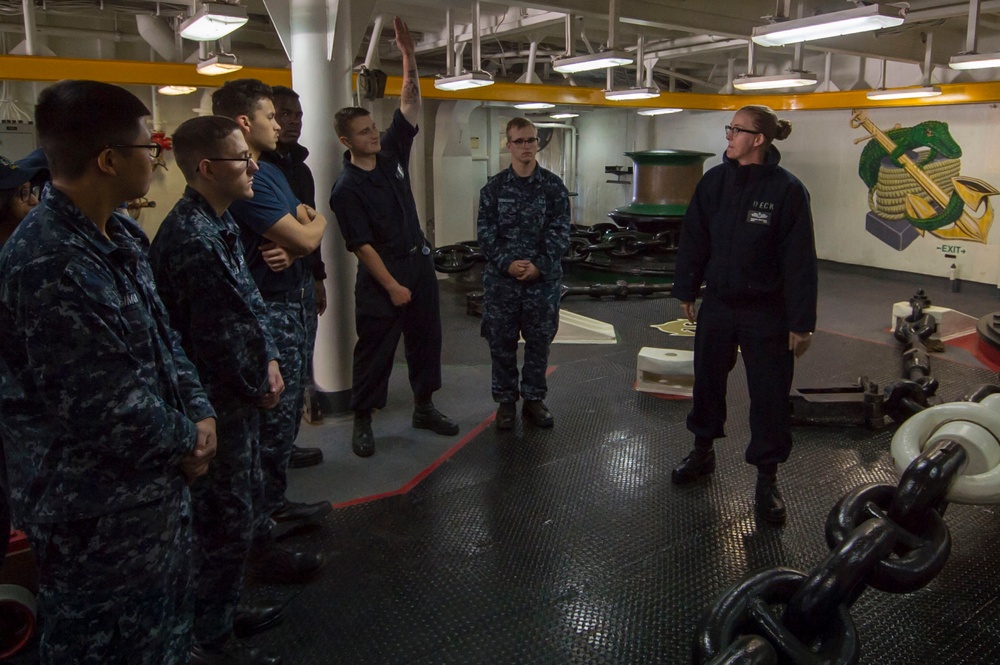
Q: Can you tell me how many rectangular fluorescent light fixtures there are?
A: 13